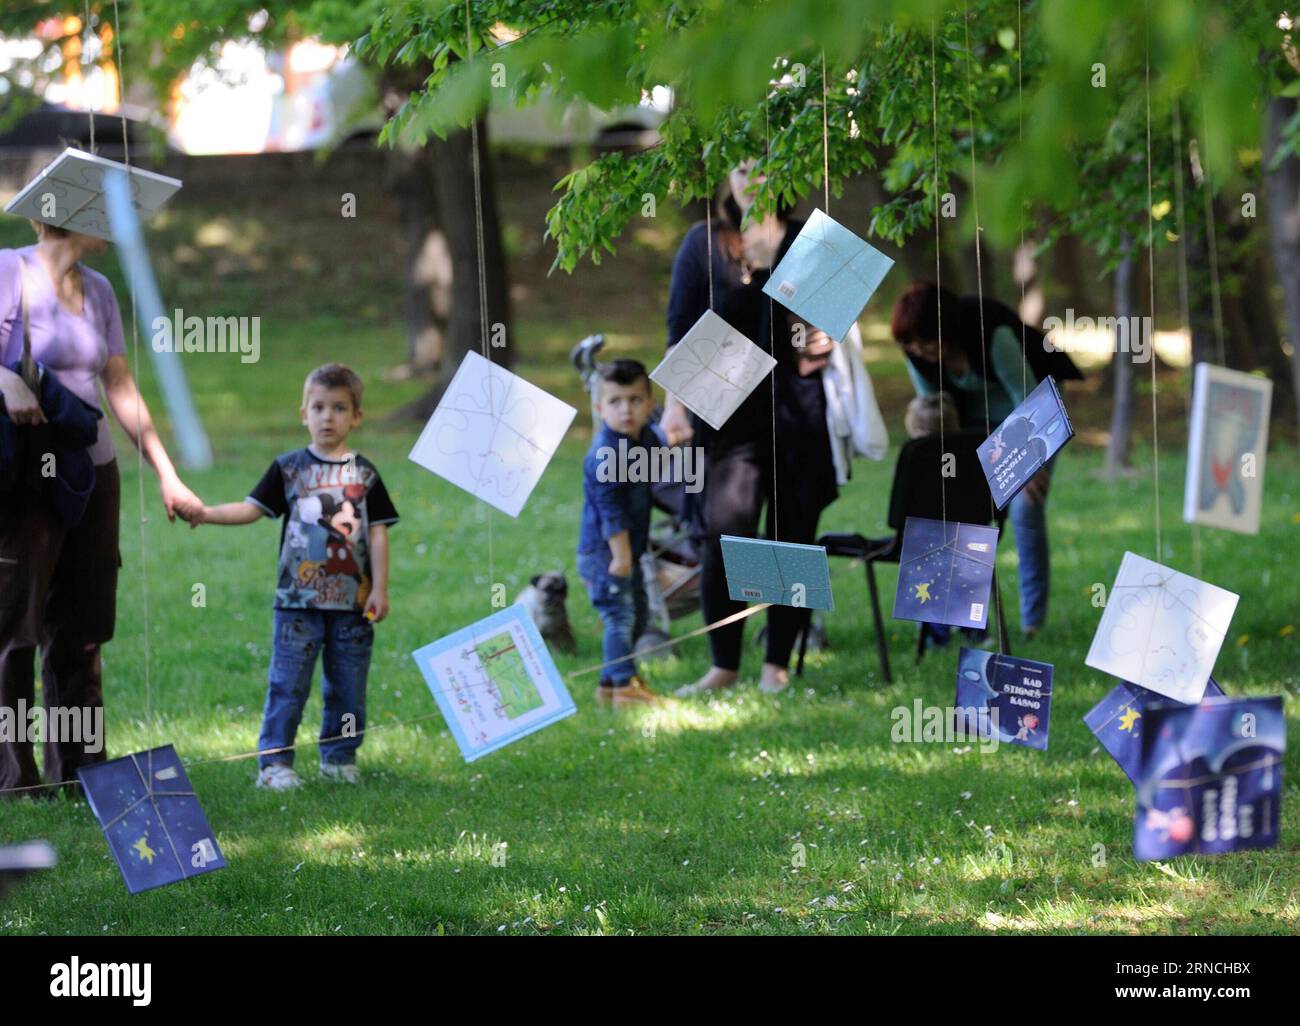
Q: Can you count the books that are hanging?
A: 14